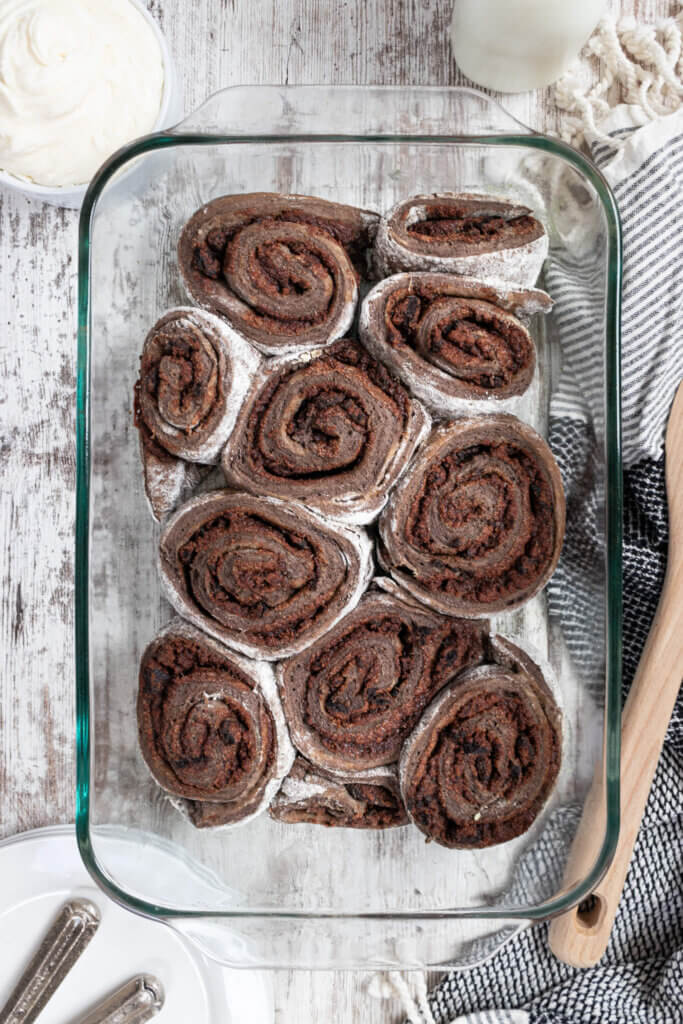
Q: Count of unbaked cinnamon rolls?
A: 11